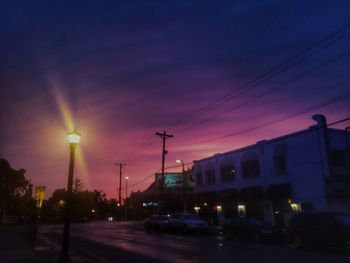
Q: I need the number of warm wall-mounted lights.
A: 4